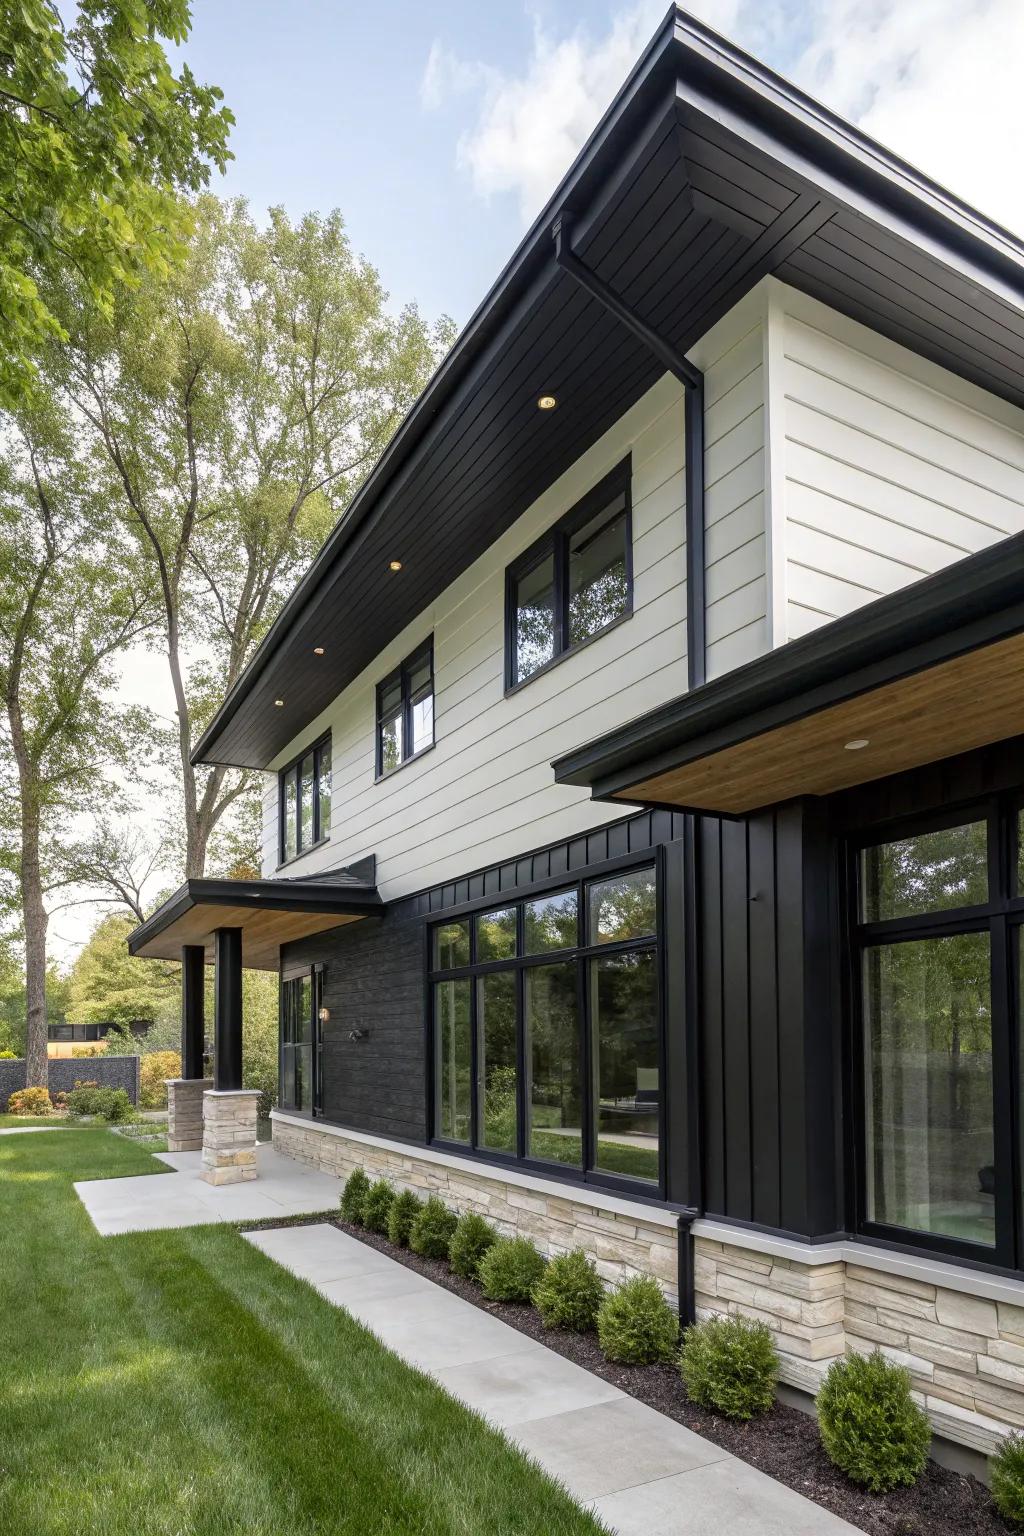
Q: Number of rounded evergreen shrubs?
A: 11